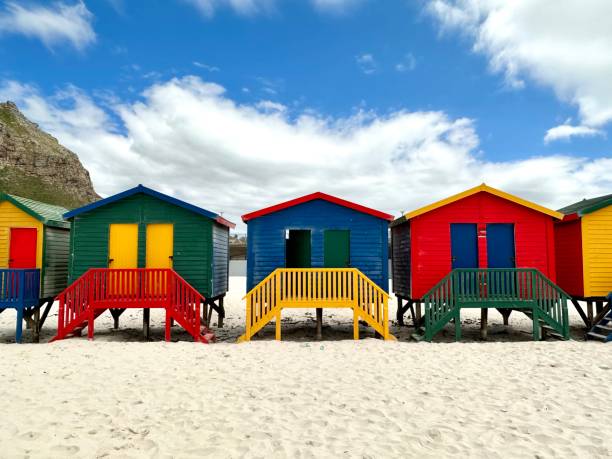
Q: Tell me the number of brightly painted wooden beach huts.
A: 5